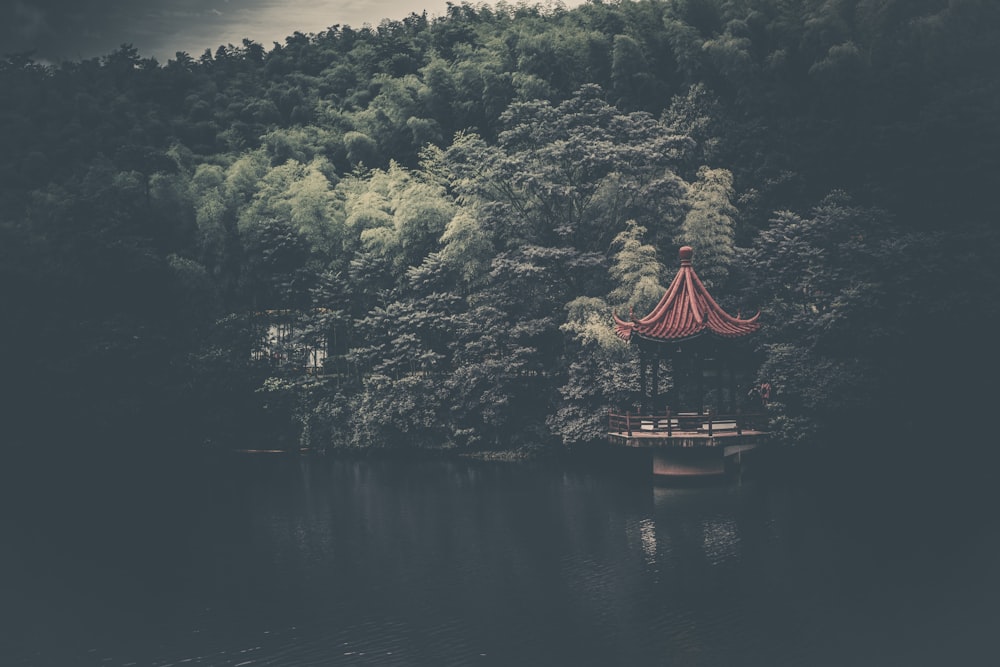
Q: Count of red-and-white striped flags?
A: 0